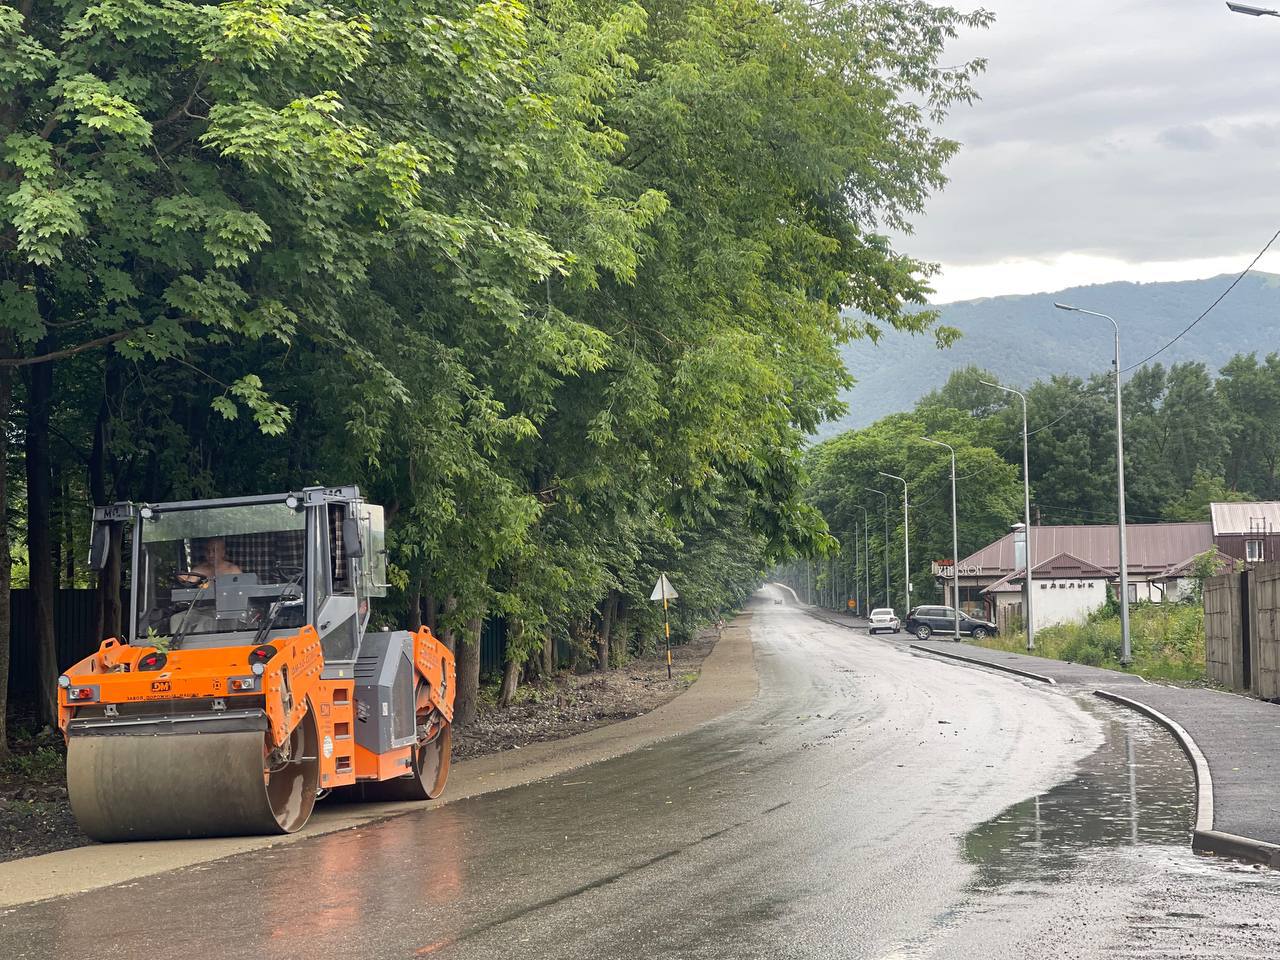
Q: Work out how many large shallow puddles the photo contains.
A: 1